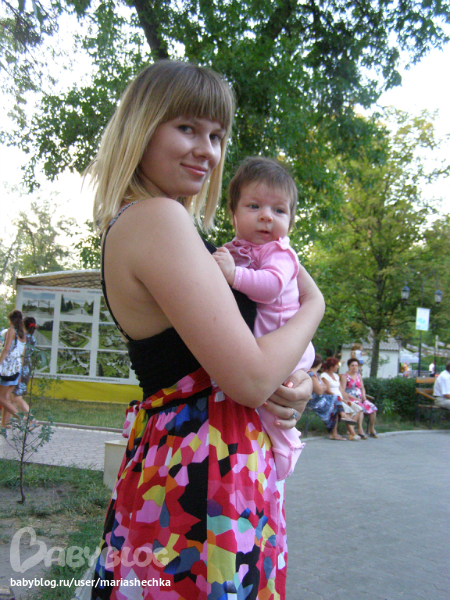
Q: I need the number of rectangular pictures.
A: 9